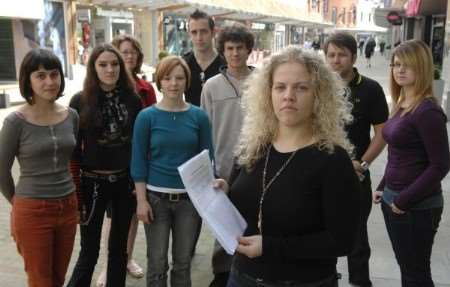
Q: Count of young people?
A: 9